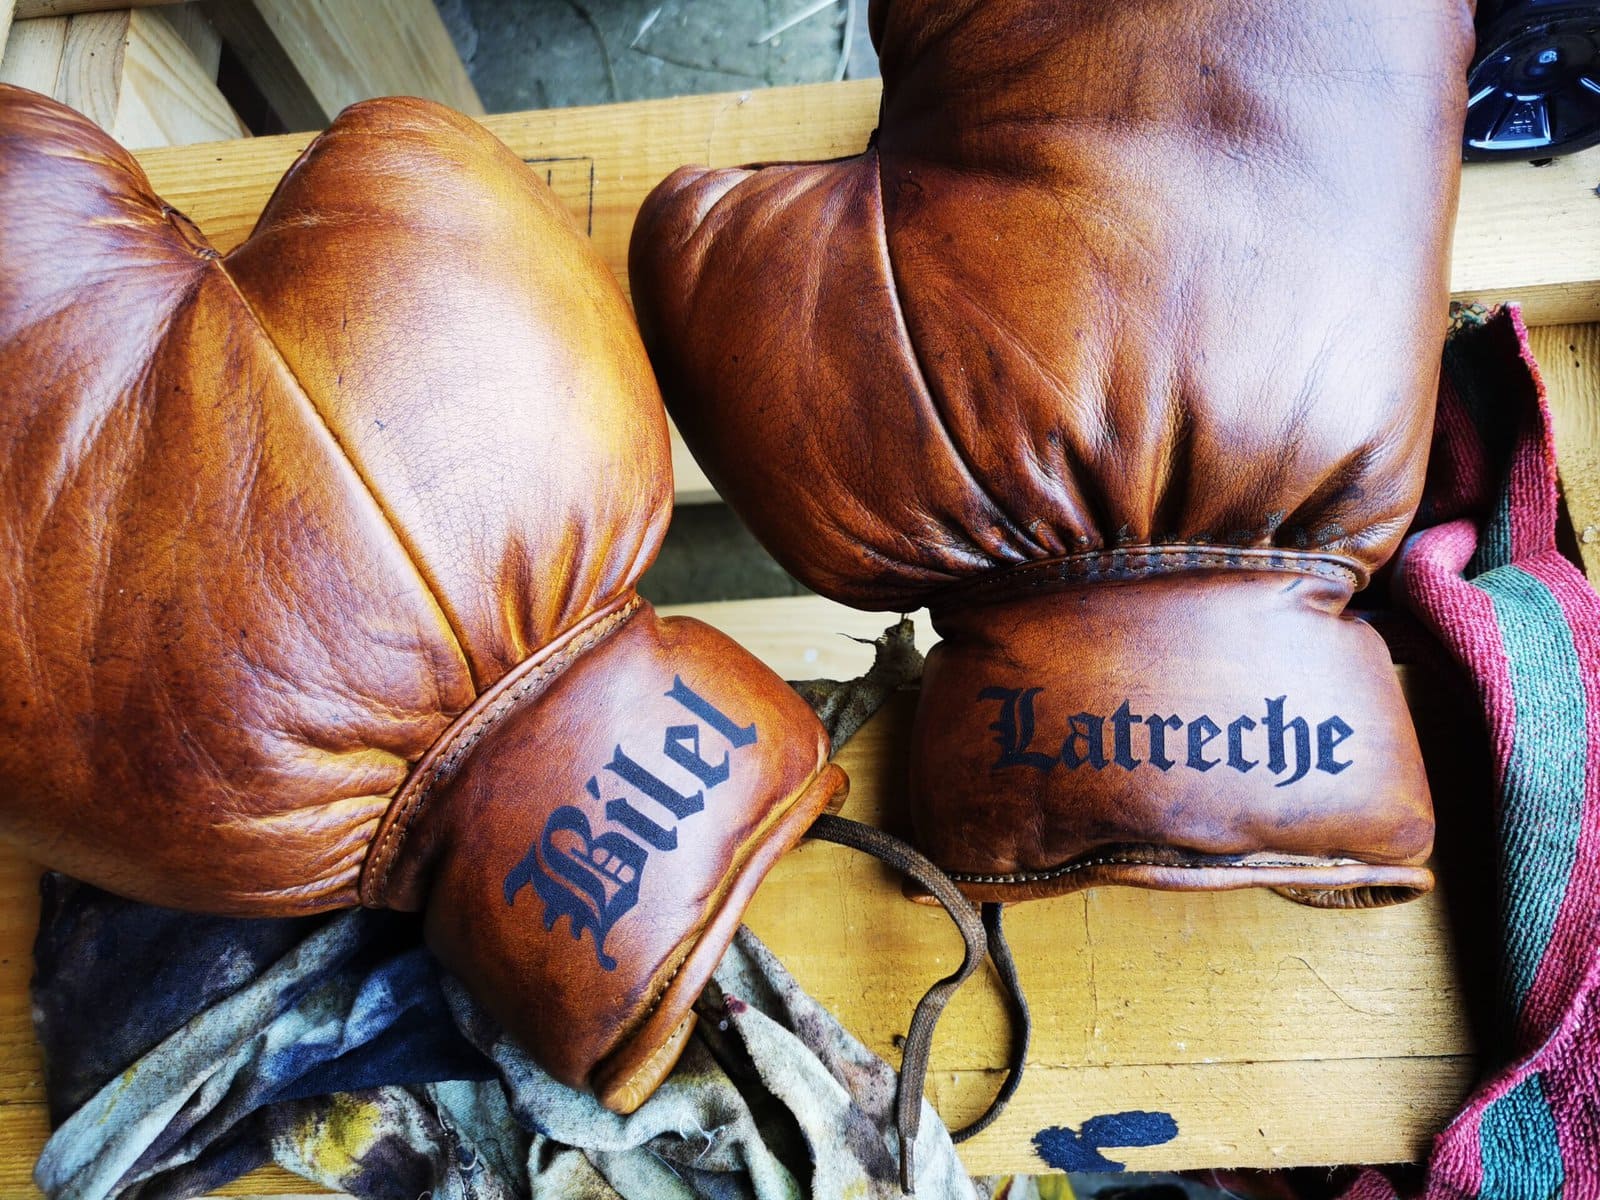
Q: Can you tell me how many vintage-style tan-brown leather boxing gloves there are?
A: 2